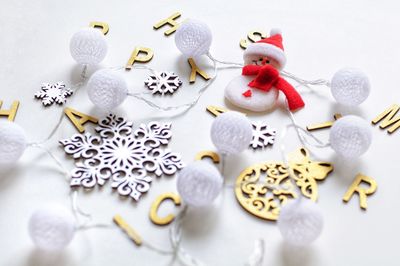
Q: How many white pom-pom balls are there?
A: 10